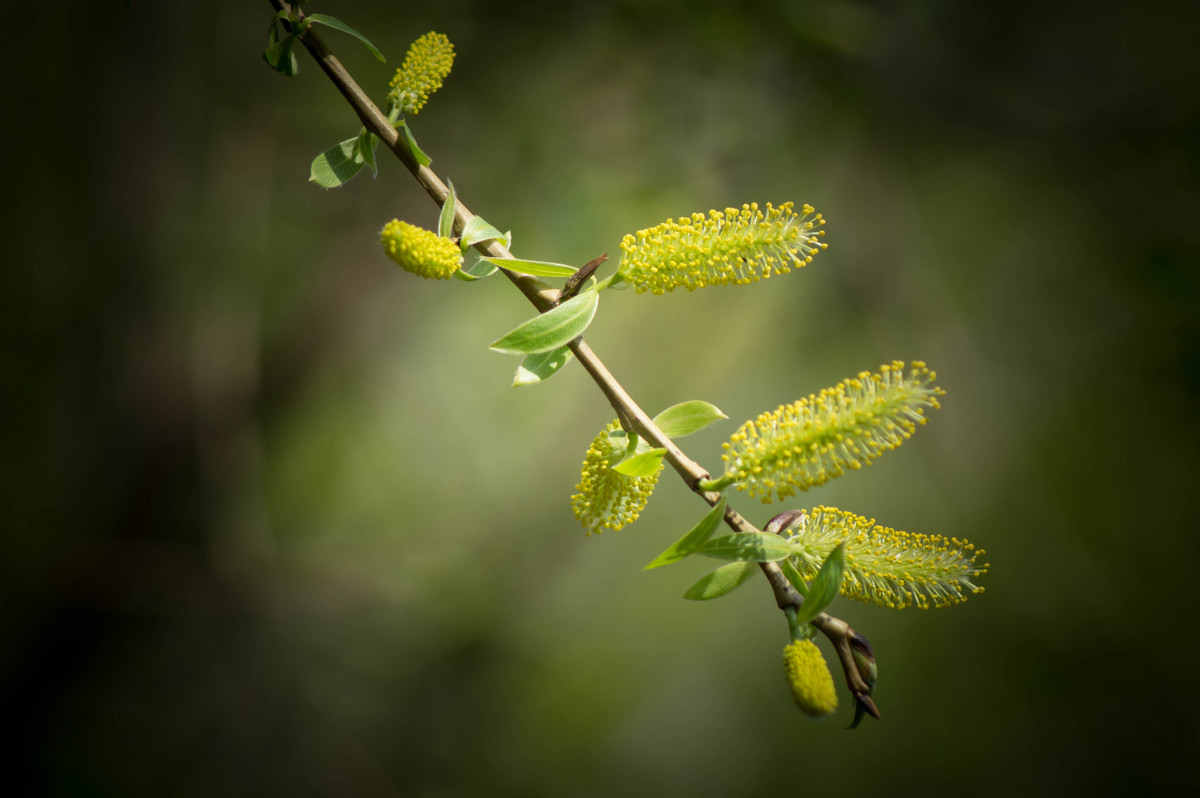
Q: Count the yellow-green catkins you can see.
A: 7